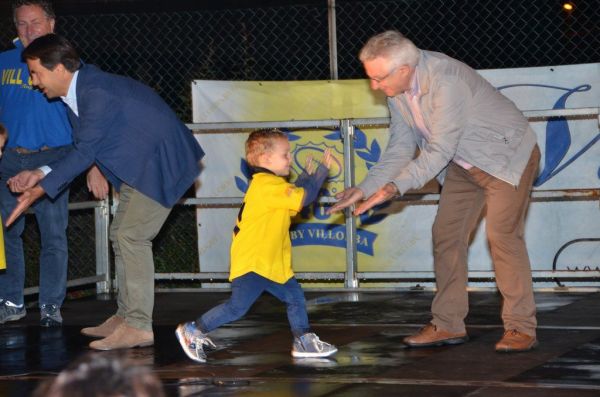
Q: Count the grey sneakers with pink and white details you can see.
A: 2